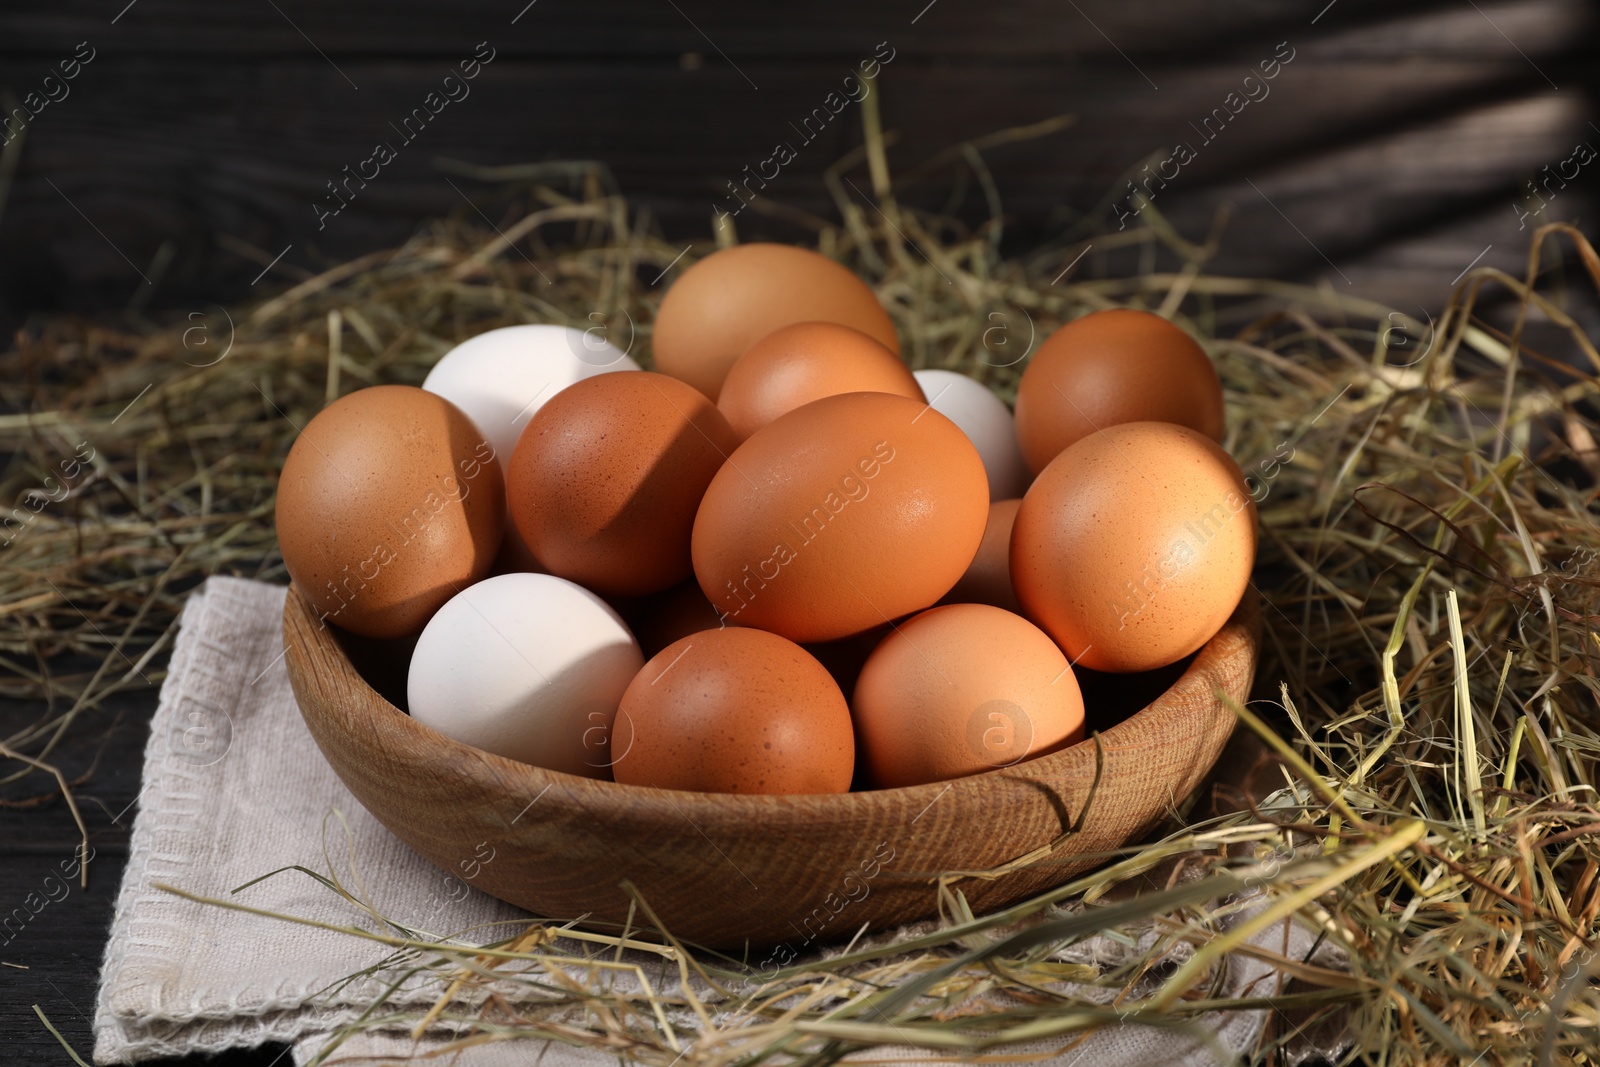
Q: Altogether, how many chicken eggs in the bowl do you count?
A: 13